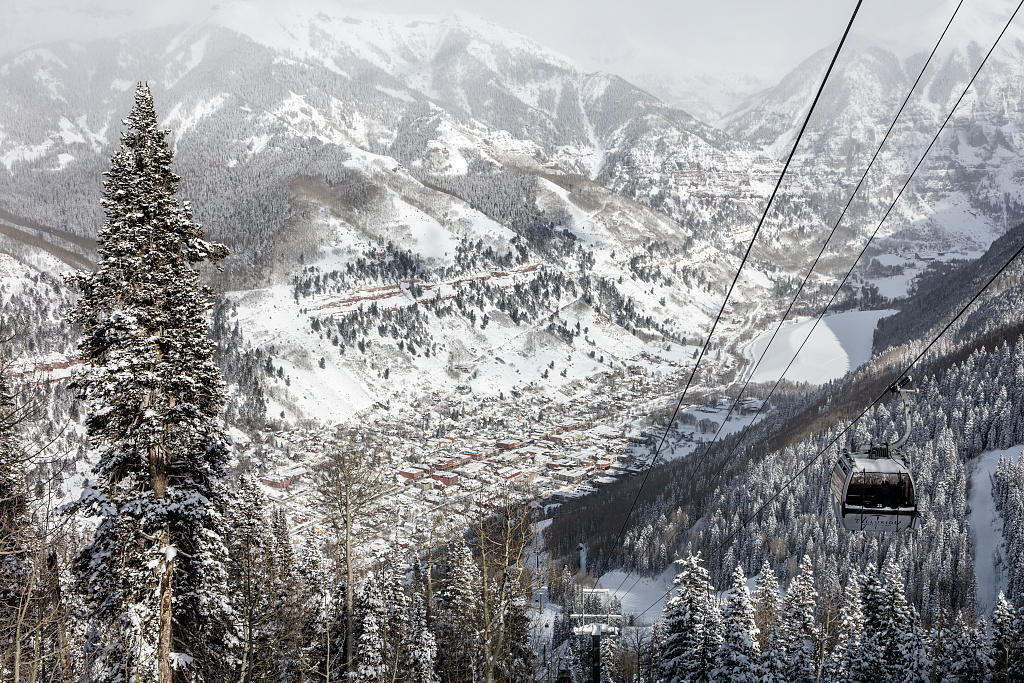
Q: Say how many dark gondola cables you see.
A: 4